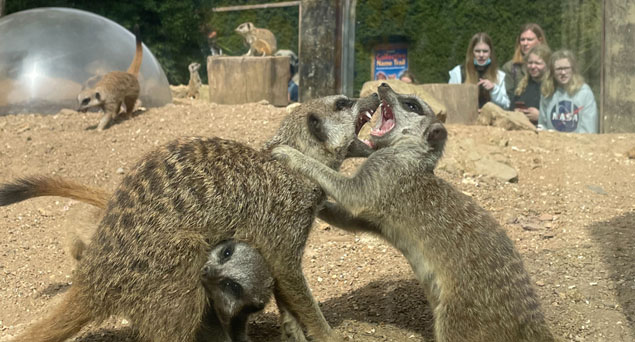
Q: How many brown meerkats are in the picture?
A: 6